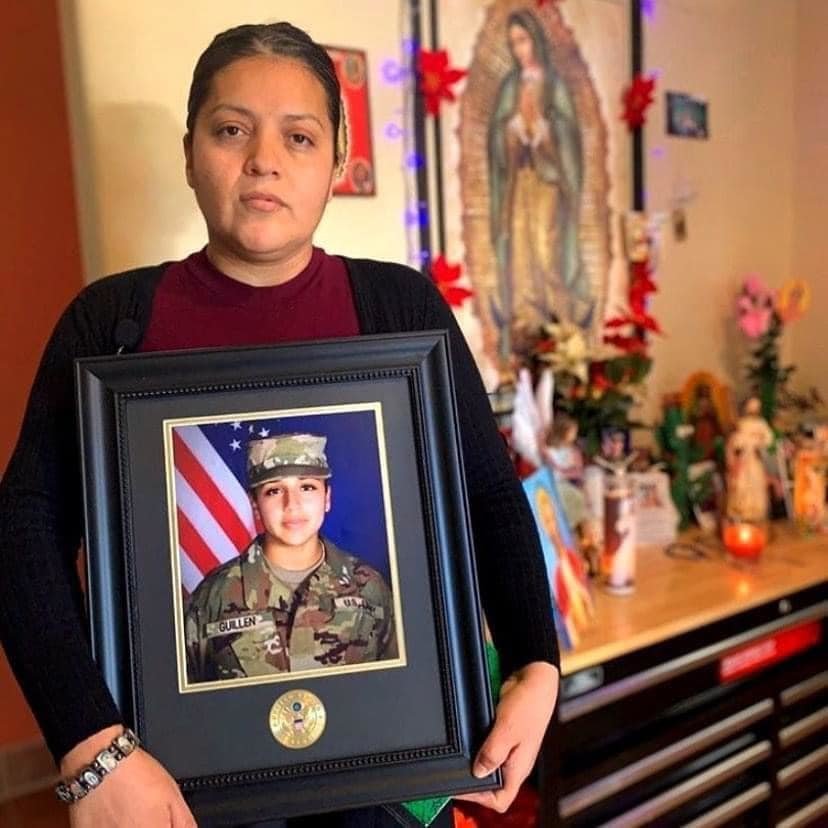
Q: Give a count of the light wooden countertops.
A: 1